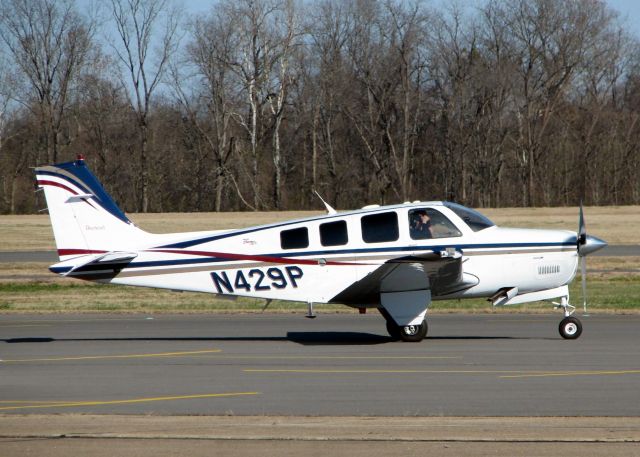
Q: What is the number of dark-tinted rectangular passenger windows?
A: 3